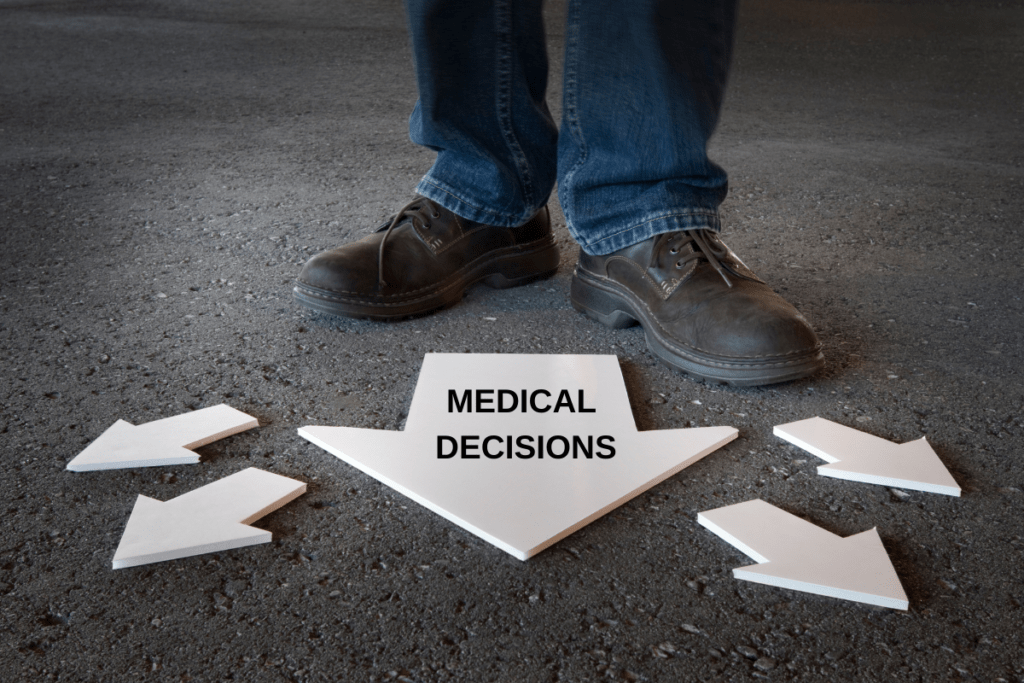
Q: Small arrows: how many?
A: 4